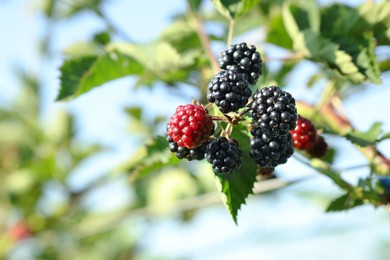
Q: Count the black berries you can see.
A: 6